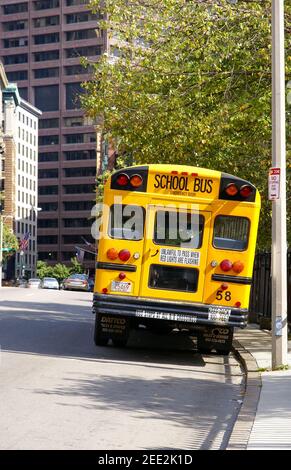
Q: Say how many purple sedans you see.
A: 0